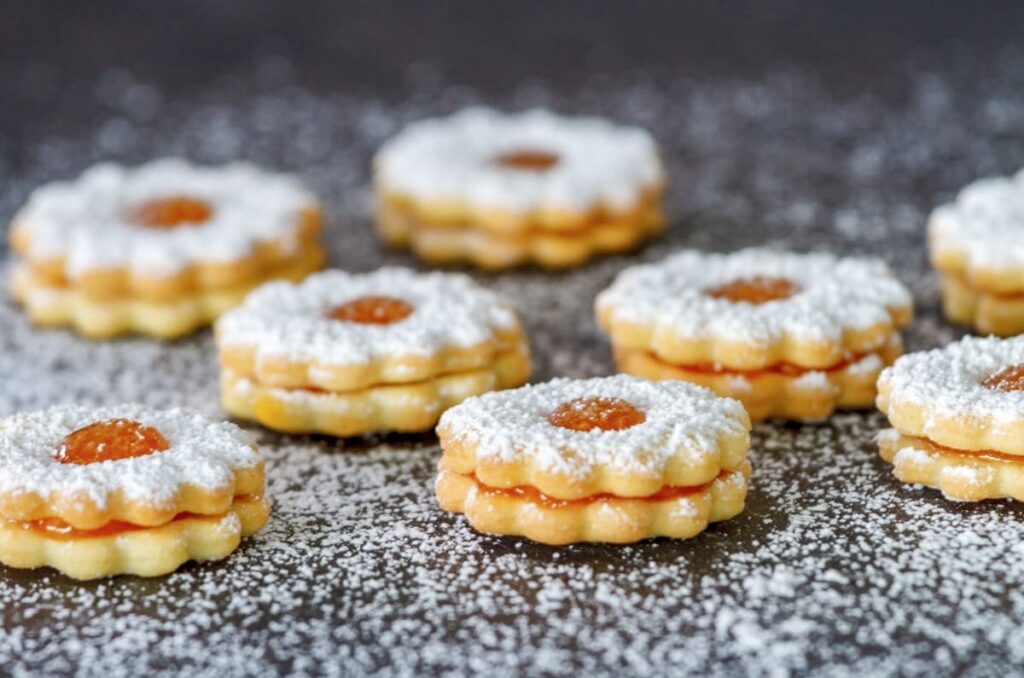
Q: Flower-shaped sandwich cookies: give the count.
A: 8